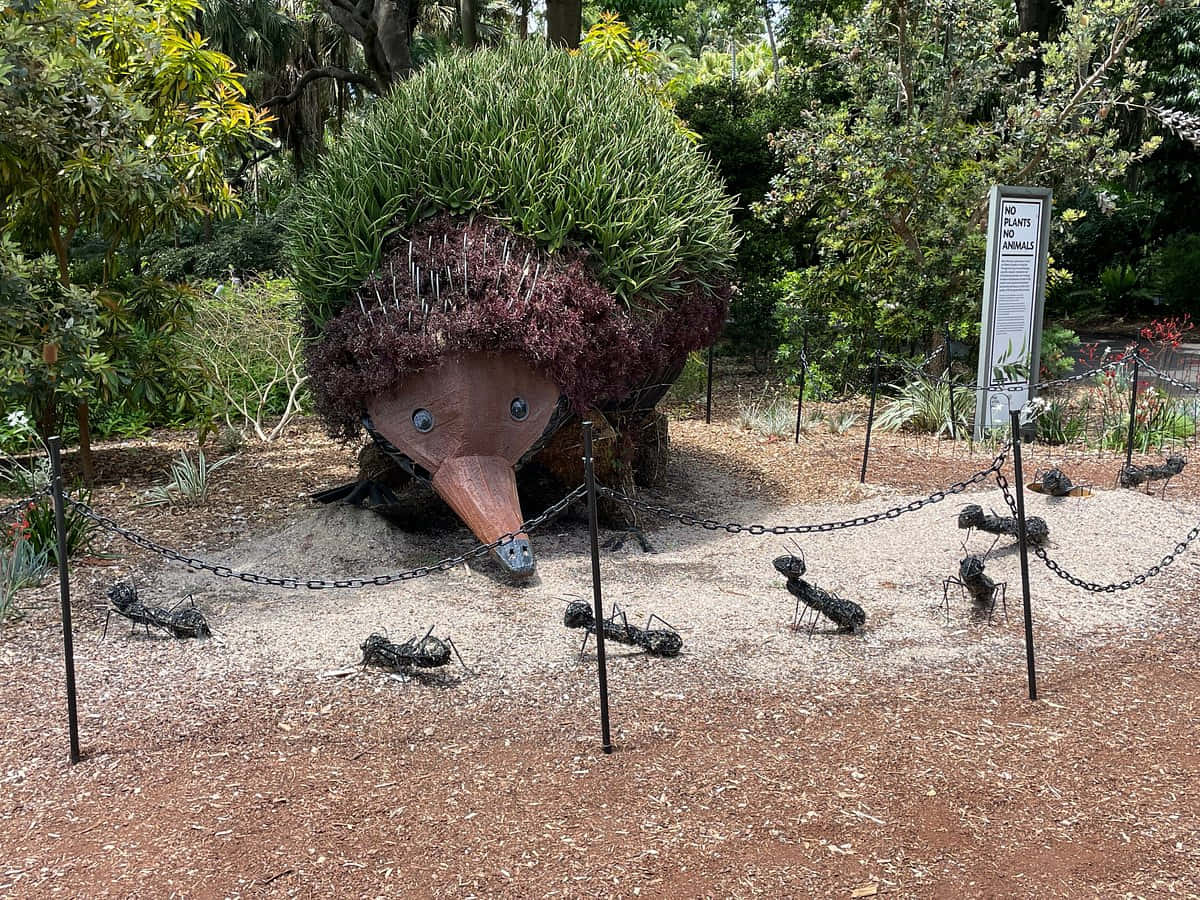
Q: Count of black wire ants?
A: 8